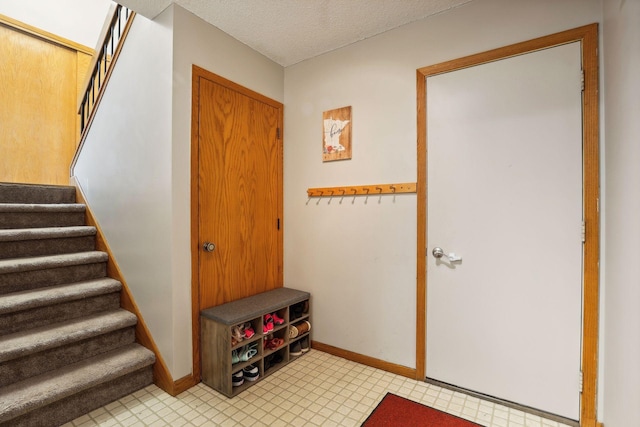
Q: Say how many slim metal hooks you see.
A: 8